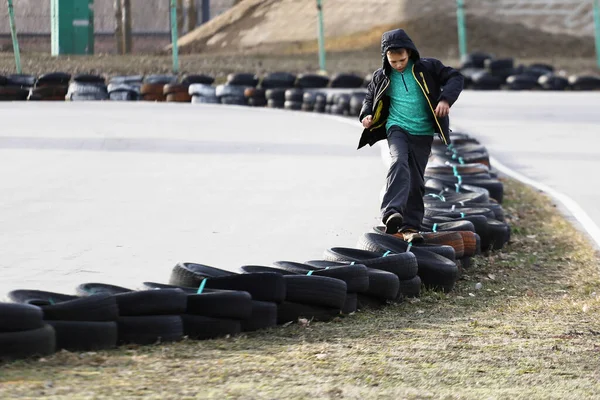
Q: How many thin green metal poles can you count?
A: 5